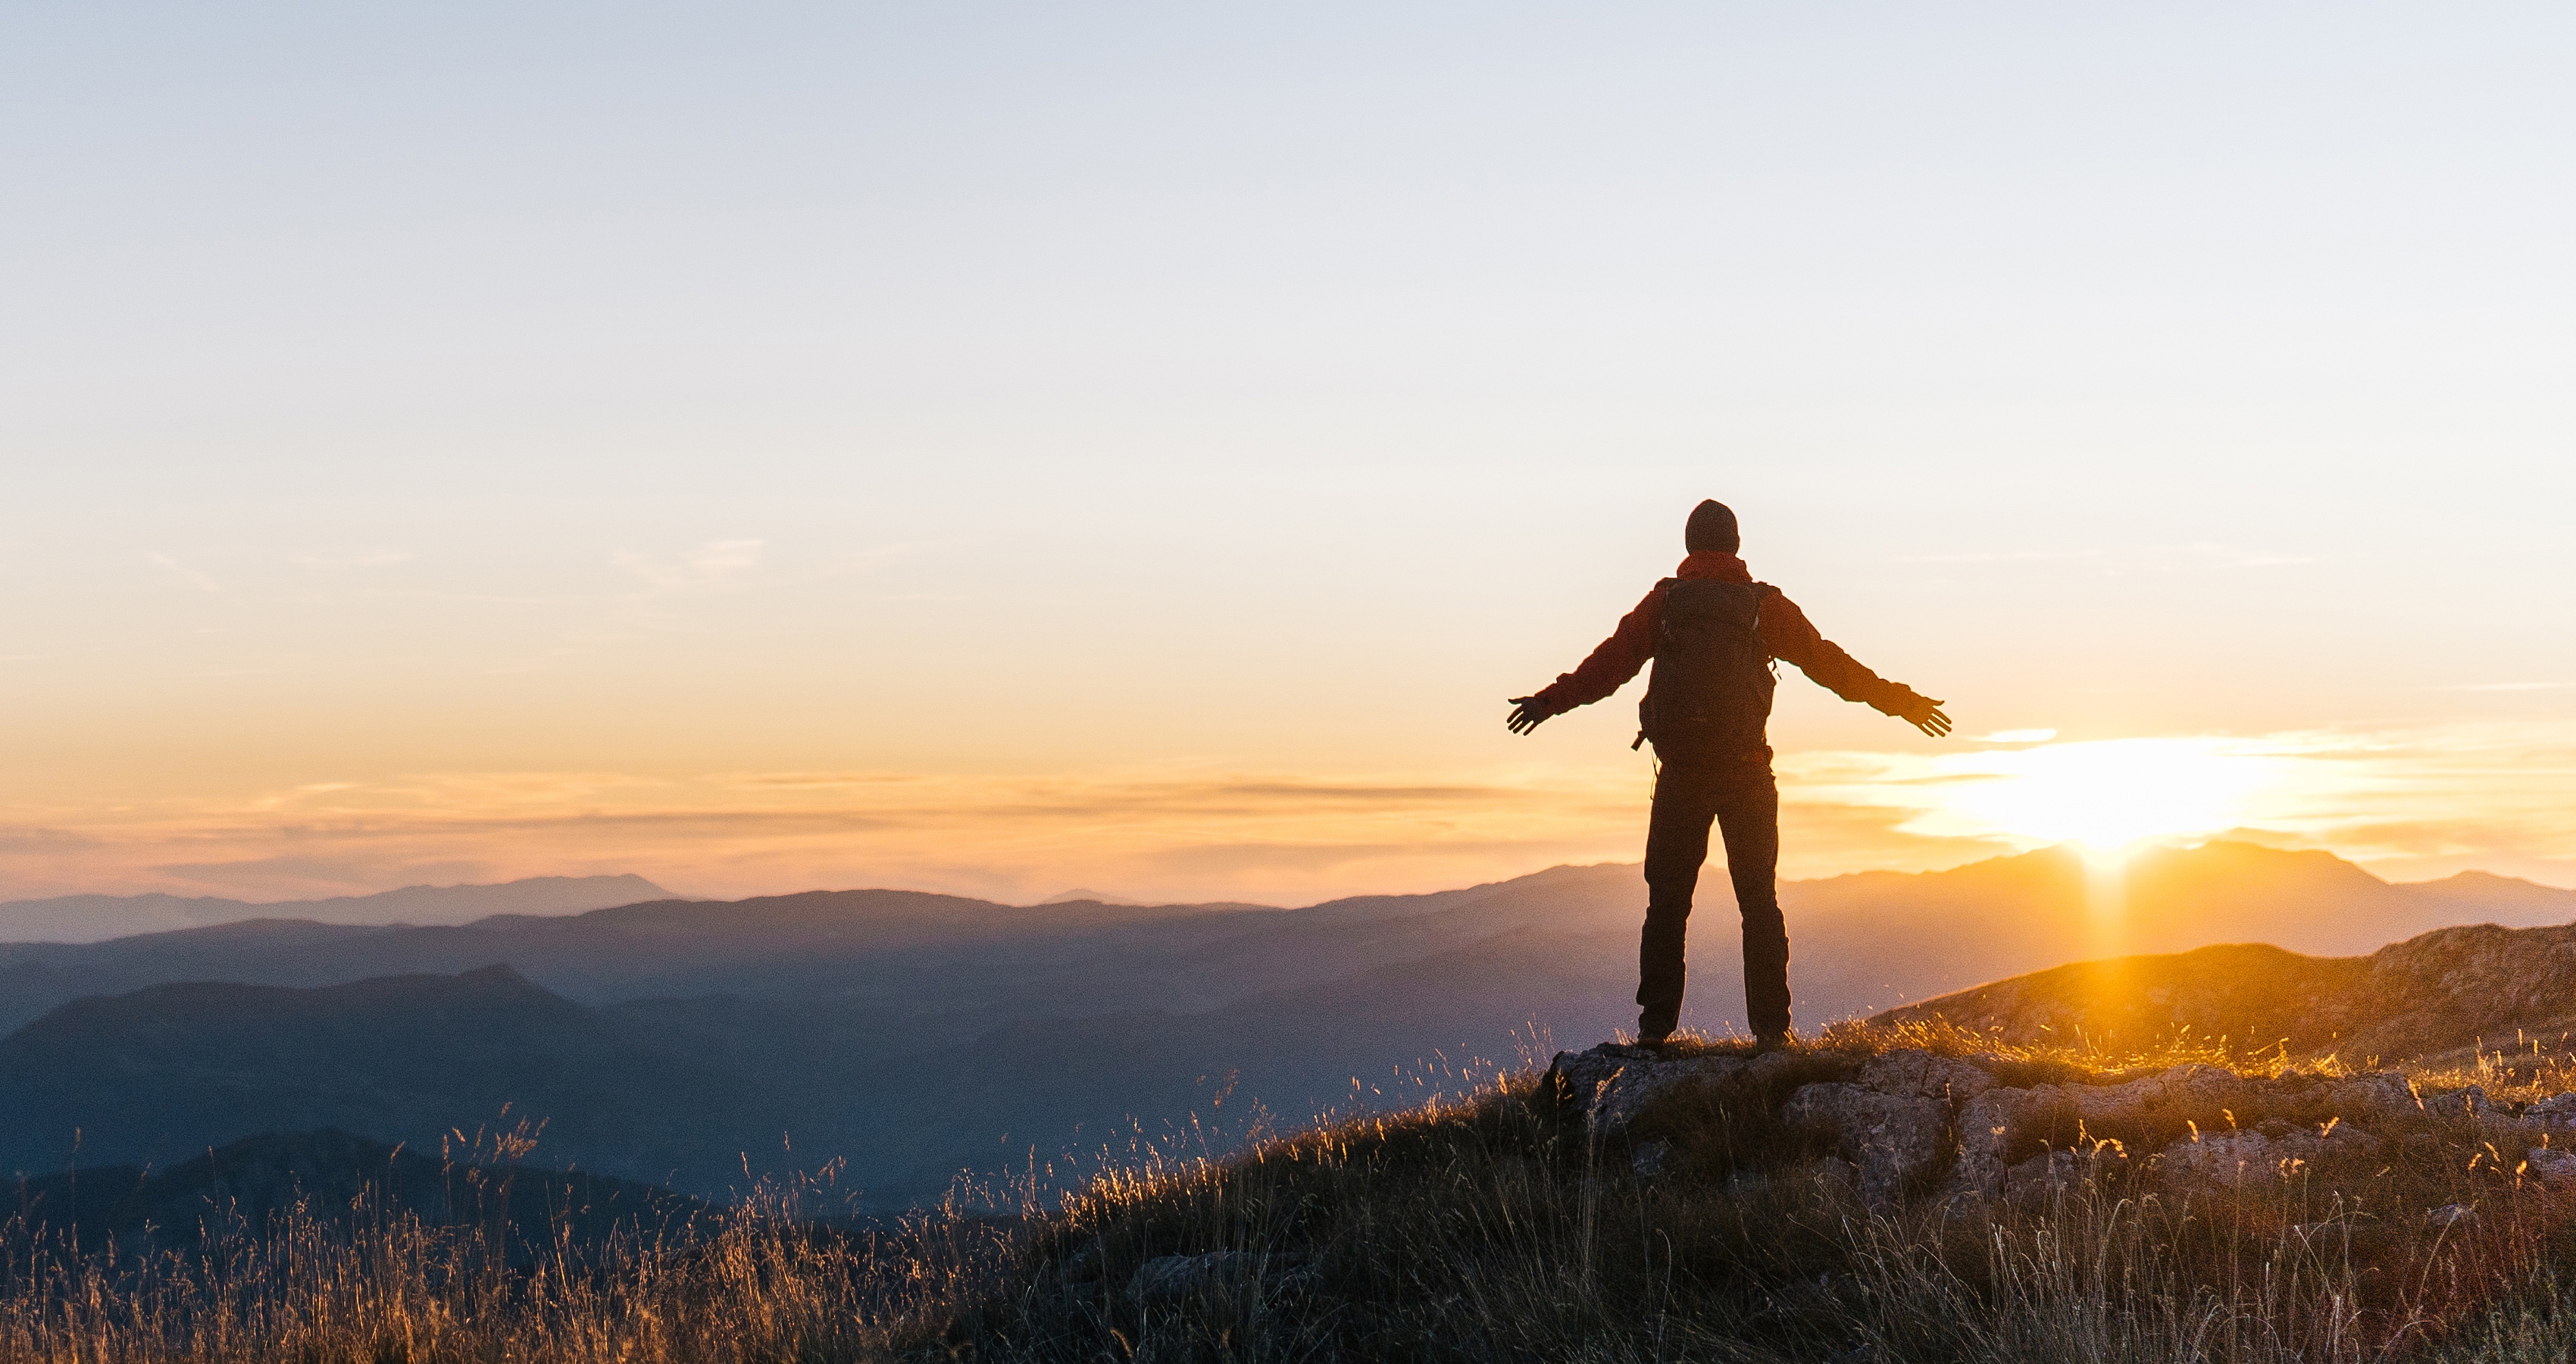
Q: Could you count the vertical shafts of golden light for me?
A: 1